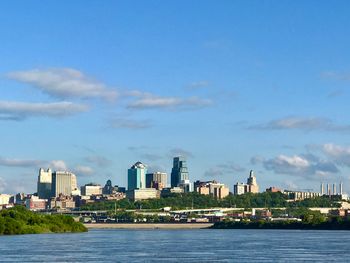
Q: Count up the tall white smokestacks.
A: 4